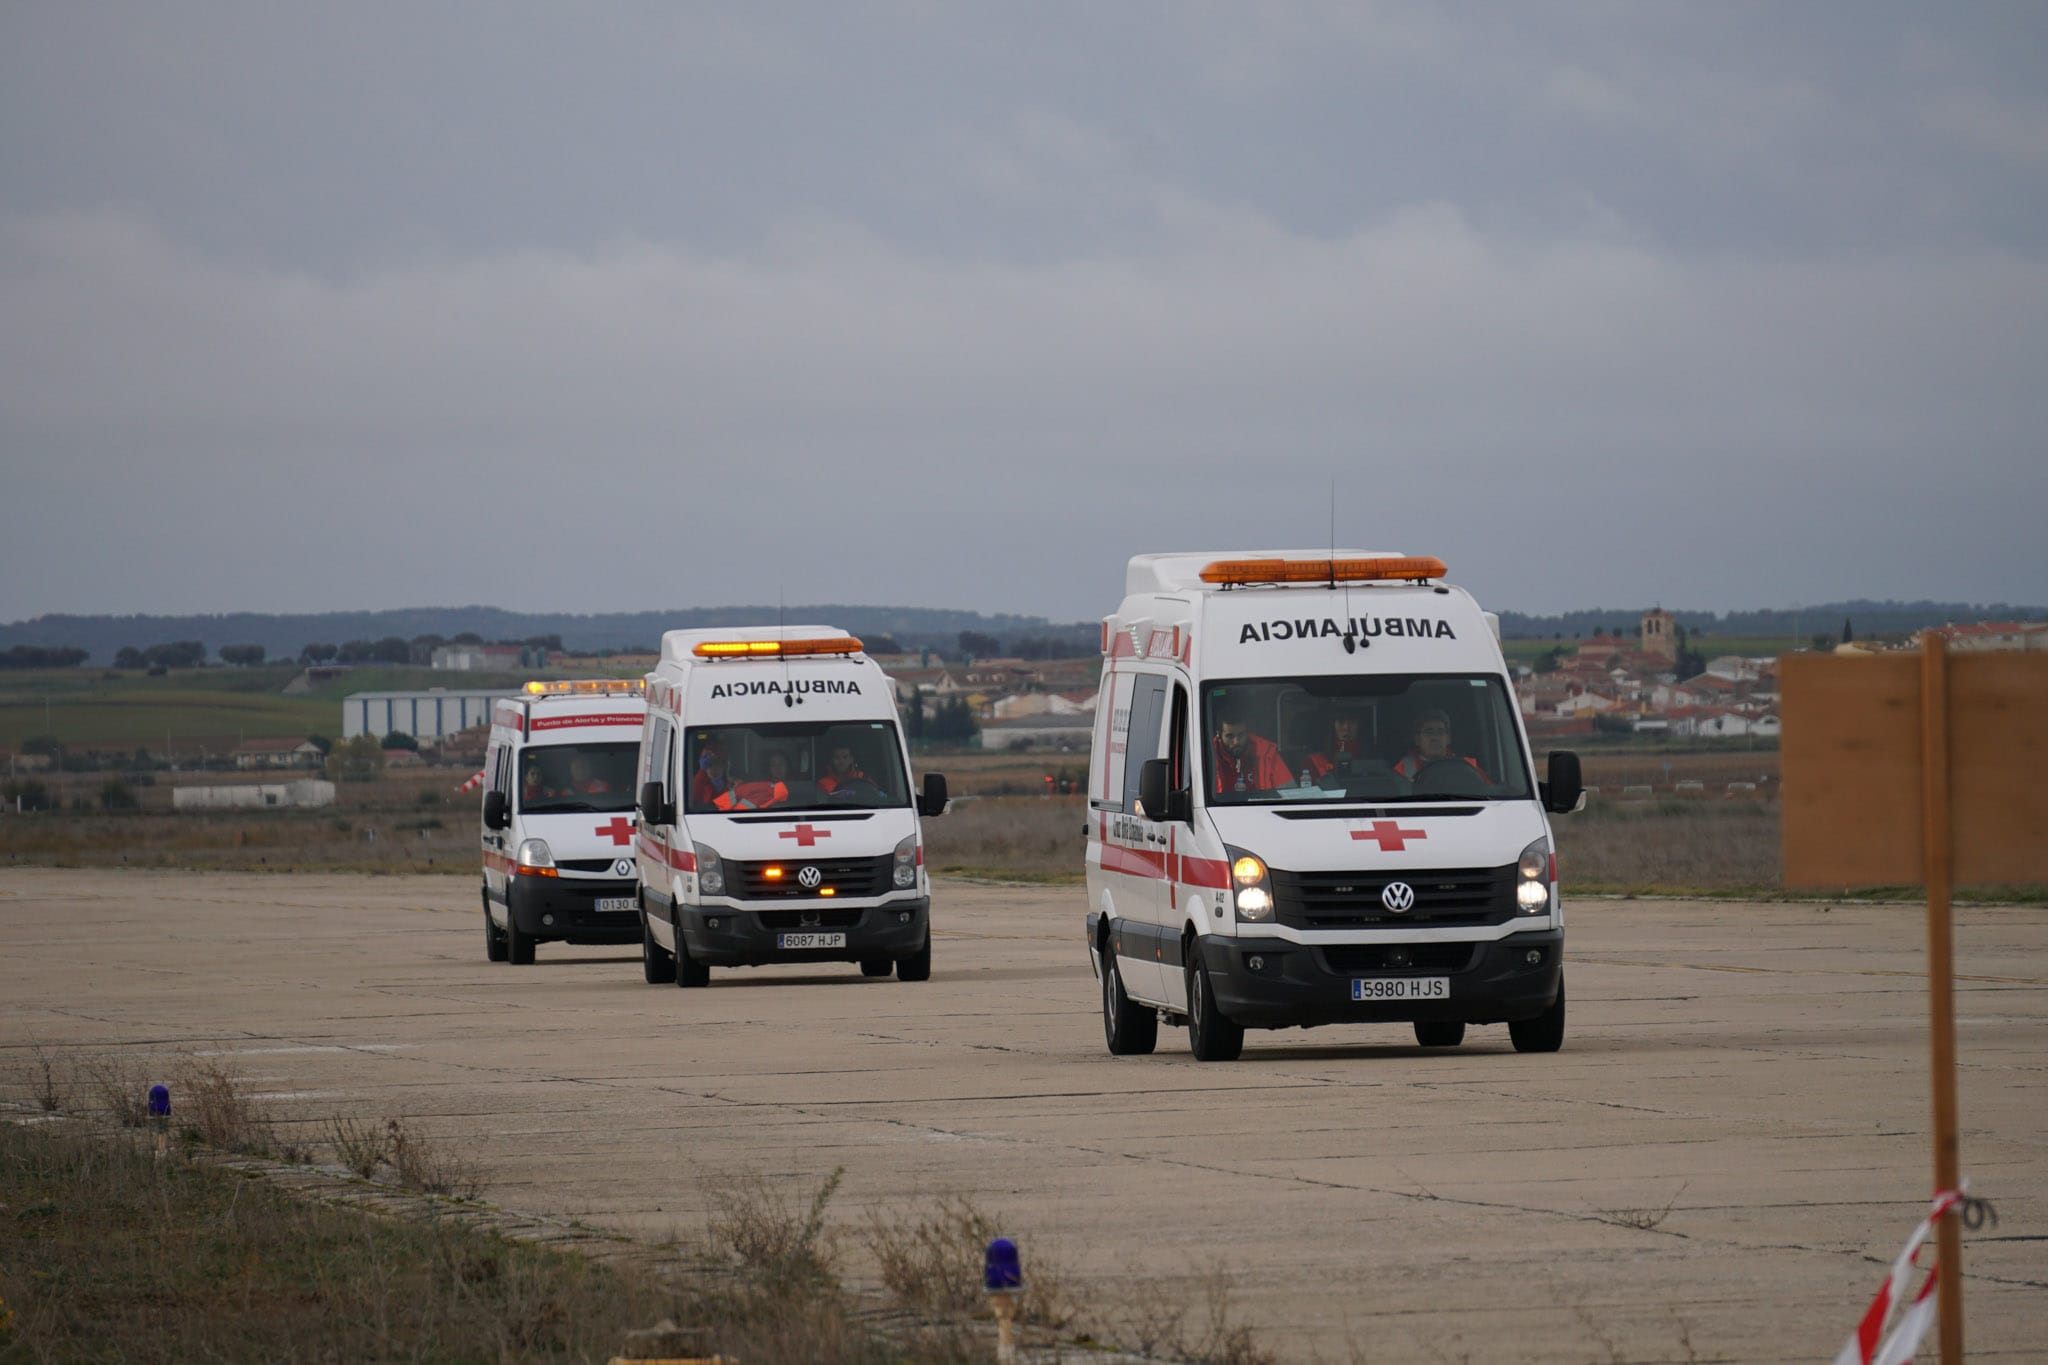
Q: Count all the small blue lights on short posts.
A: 2